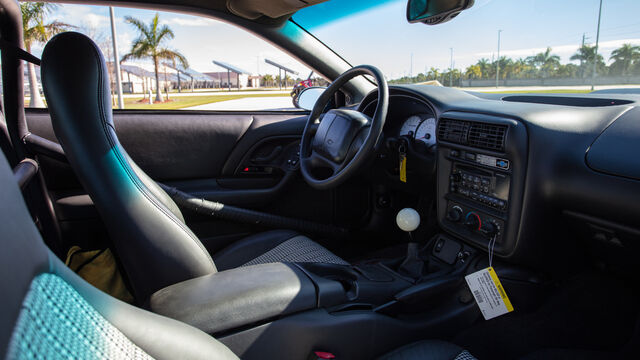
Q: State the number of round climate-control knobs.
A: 3